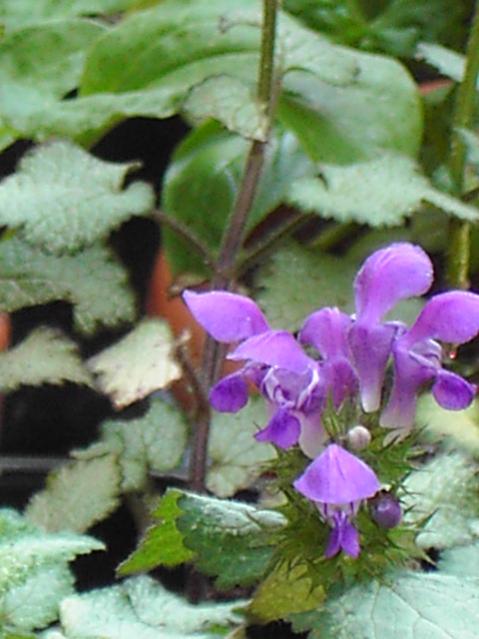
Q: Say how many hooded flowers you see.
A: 6